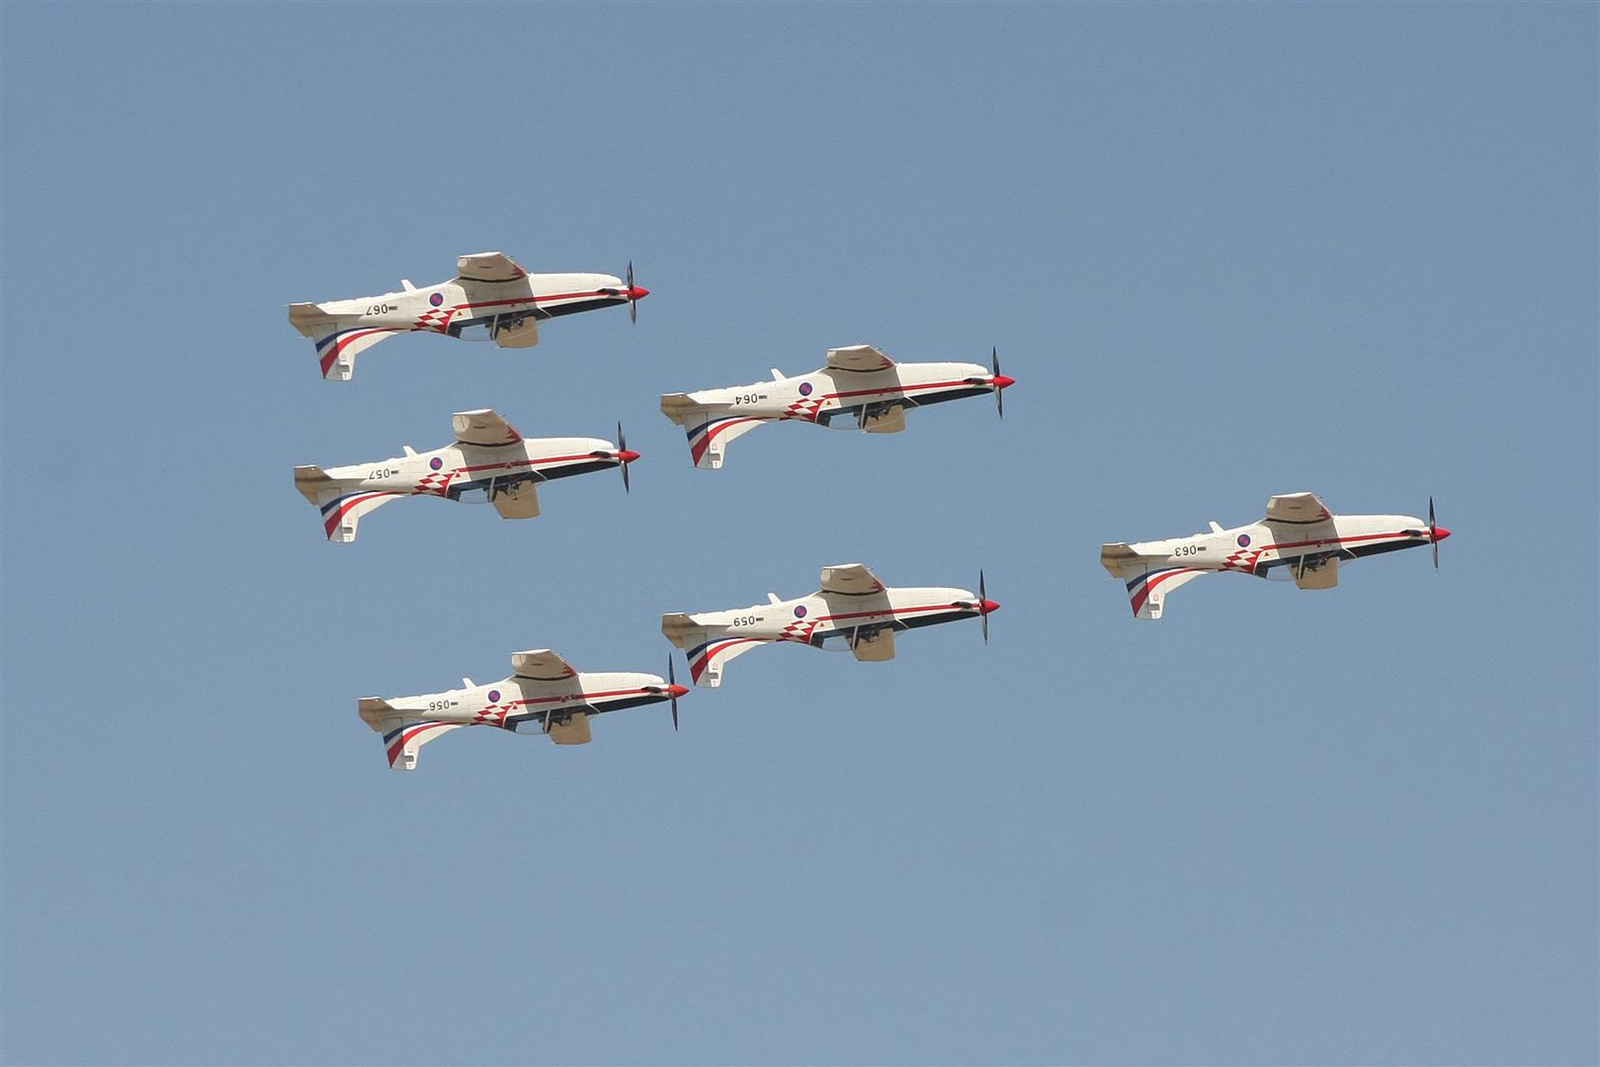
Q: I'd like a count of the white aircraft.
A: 6